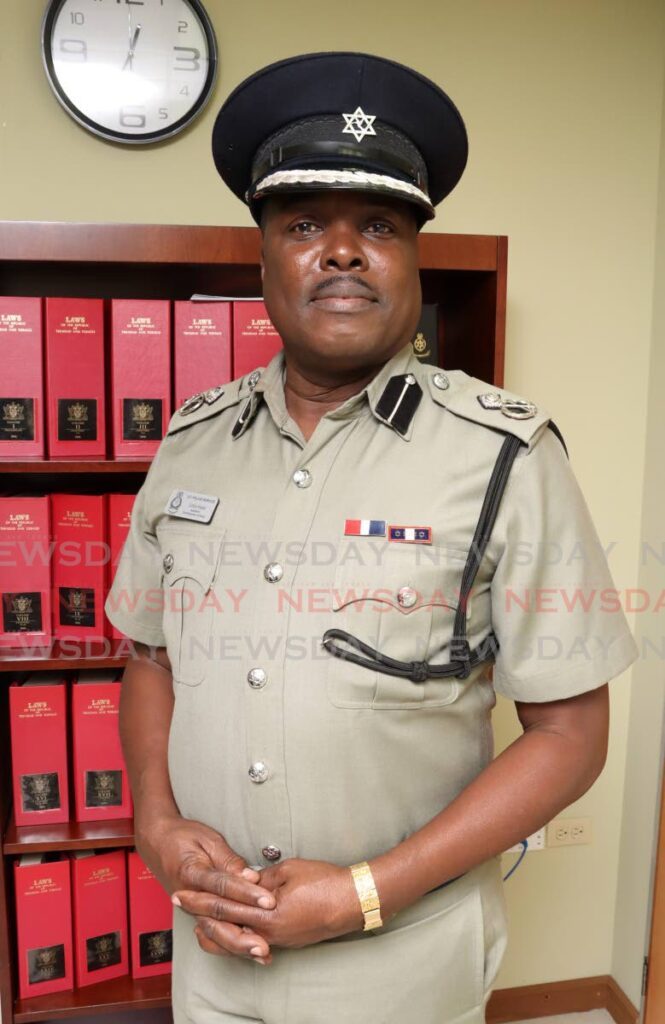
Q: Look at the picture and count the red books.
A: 13